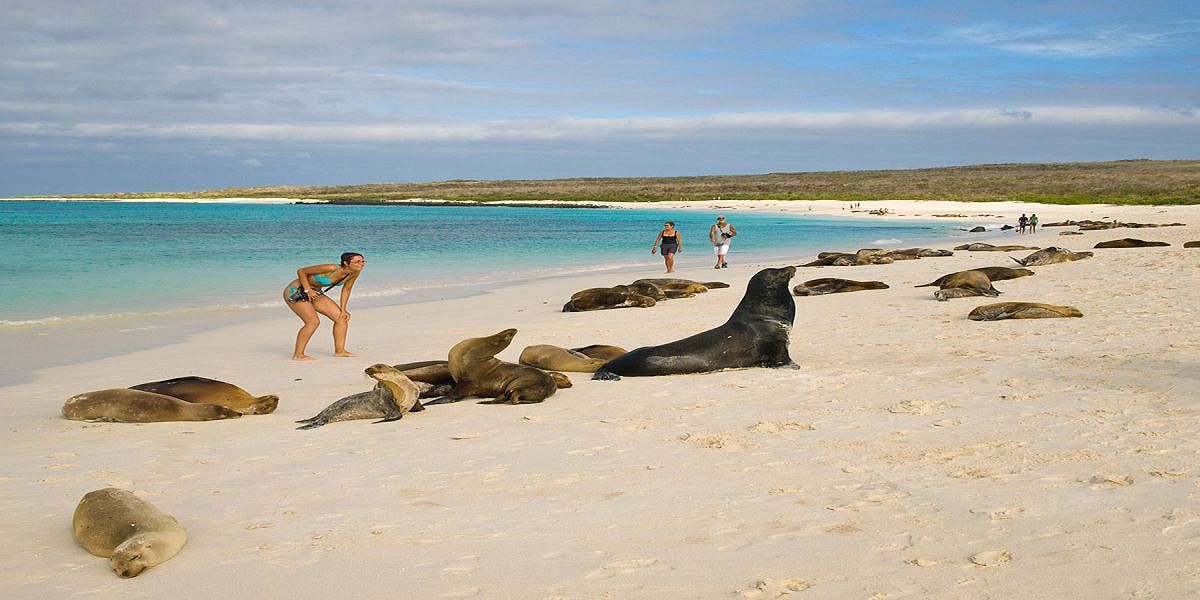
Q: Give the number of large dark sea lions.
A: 1